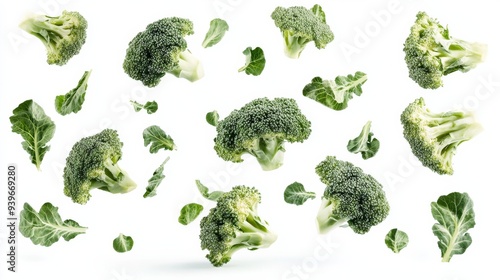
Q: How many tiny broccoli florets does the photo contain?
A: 9